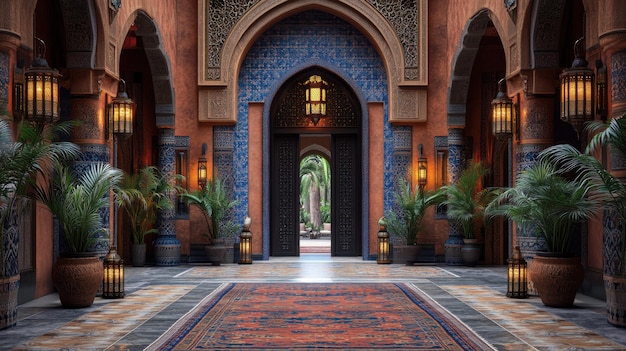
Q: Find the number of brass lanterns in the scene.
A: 11